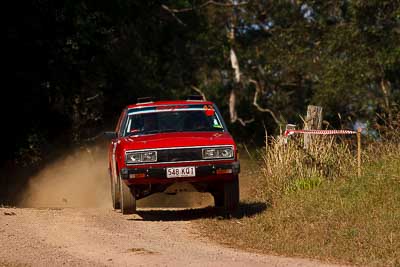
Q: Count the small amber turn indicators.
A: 2